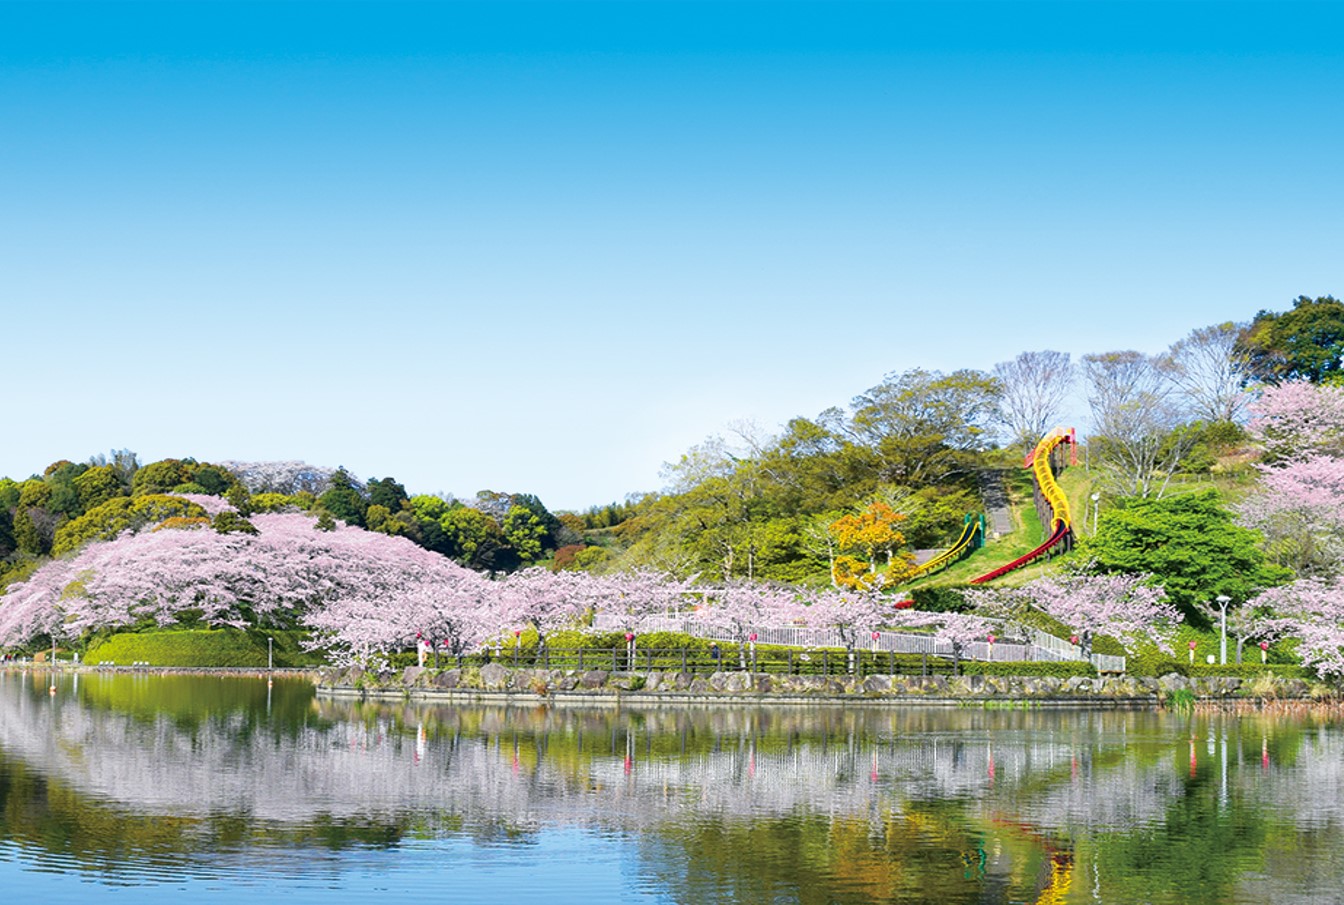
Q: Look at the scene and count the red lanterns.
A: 11